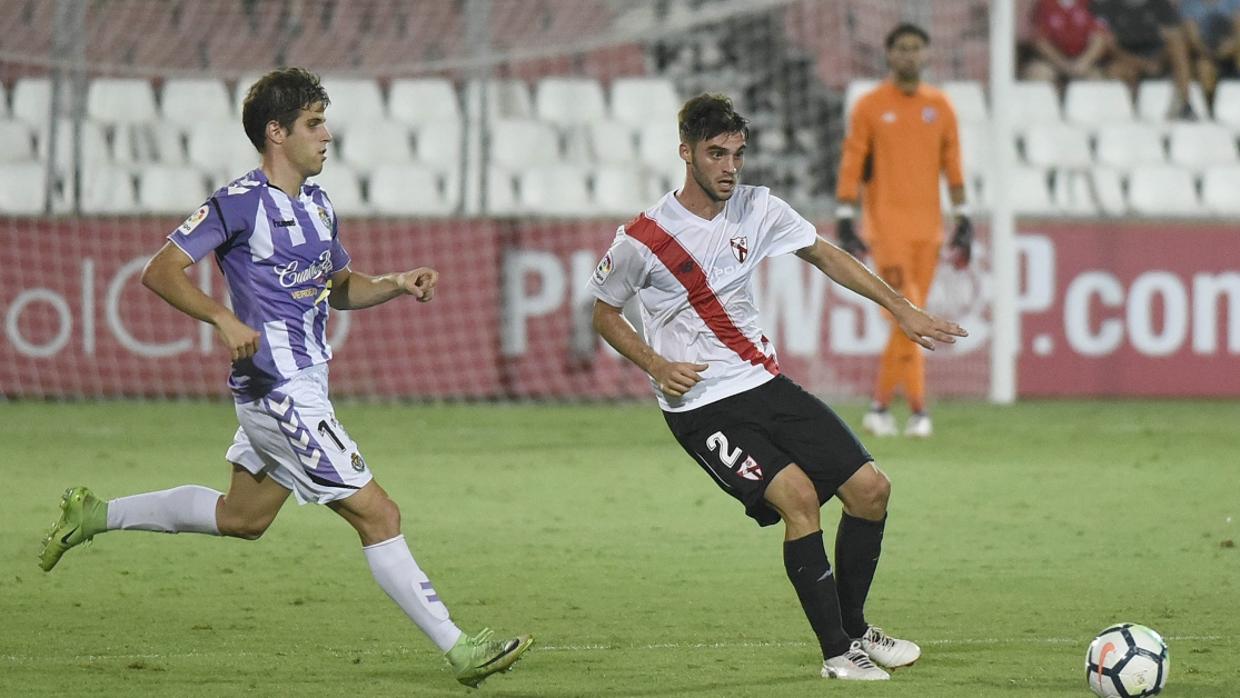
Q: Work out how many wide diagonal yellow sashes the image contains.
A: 0